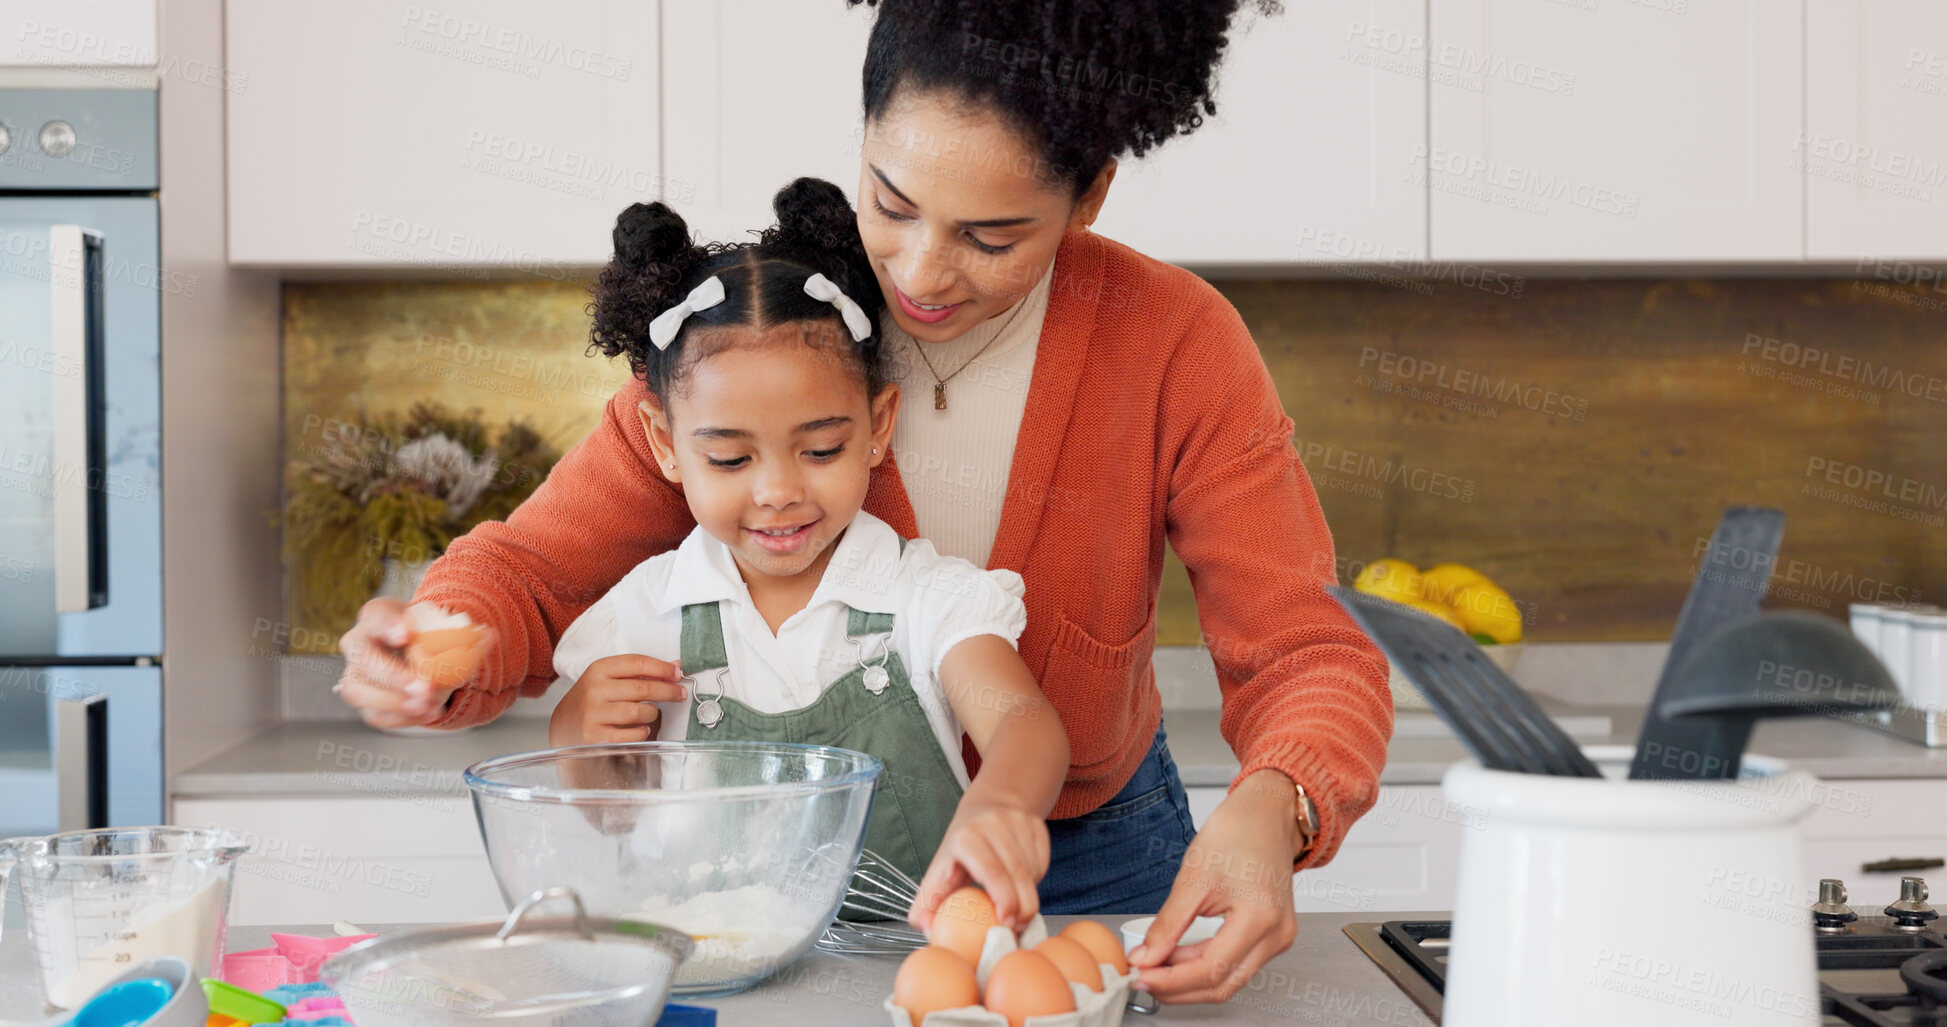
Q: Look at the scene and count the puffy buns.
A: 2